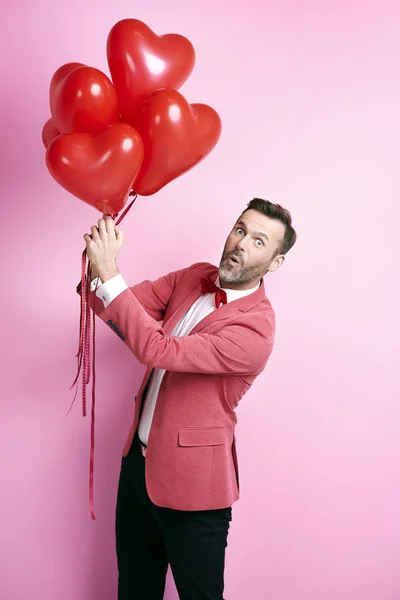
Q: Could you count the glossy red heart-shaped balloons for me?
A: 5